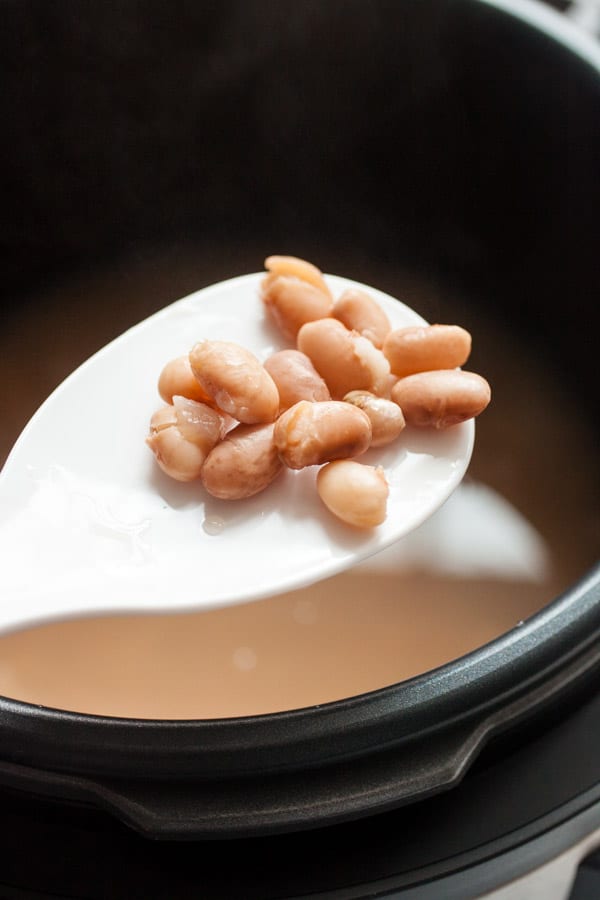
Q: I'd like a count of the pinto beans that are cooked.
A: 13